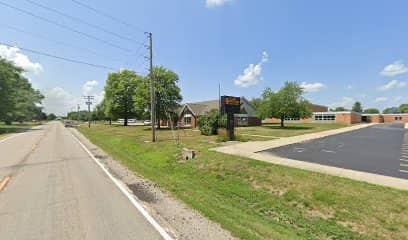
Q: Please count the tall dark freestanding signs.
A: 1